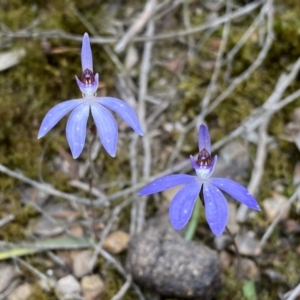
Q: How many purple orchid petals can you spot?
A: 10